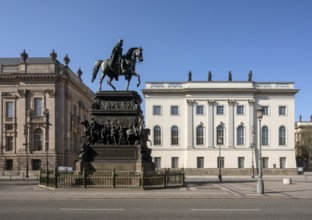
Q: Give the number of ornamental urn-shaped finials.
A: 4